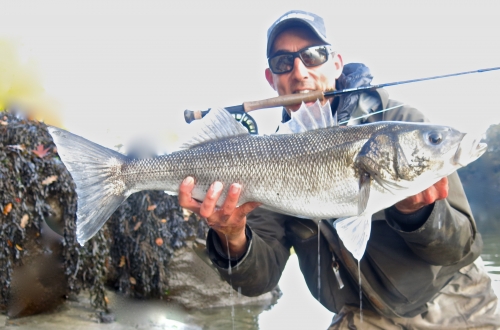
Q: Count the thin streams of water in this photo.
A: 3